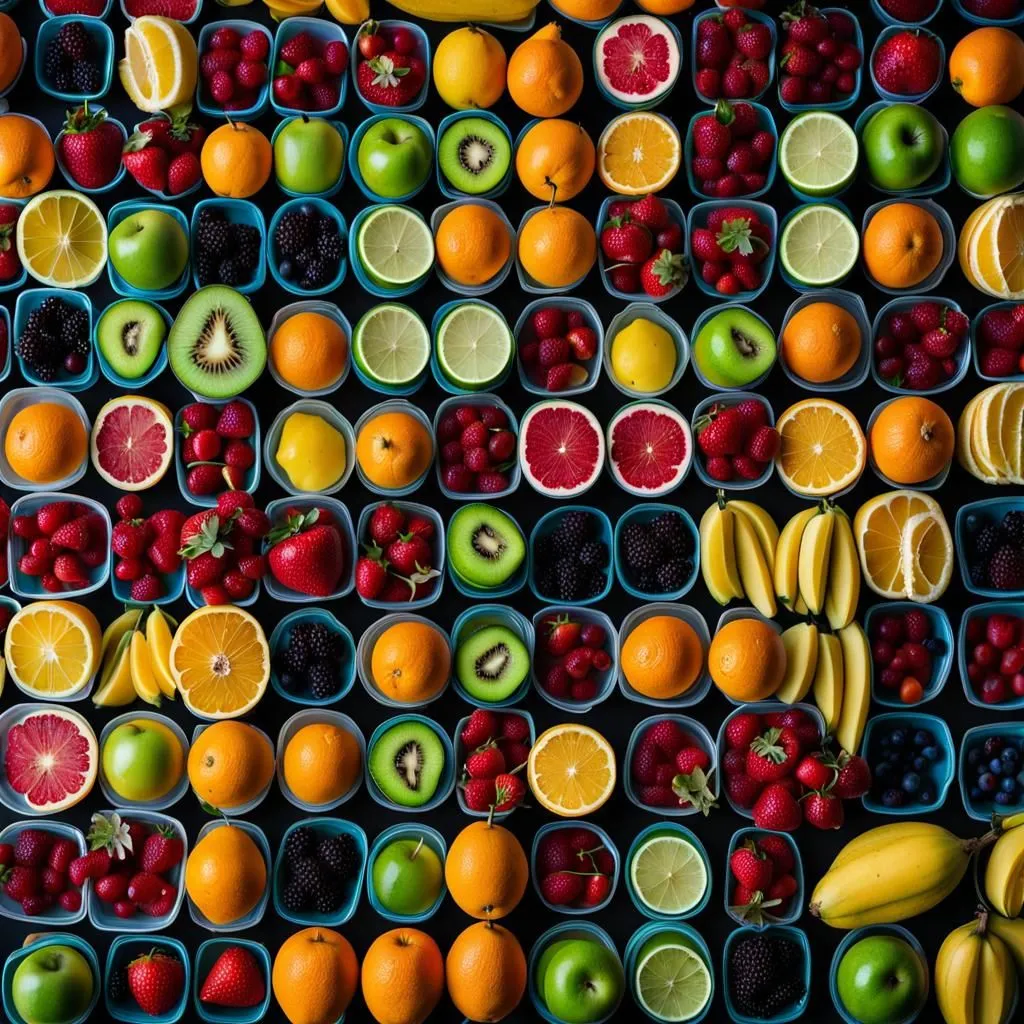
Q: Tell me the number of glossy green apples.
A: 11